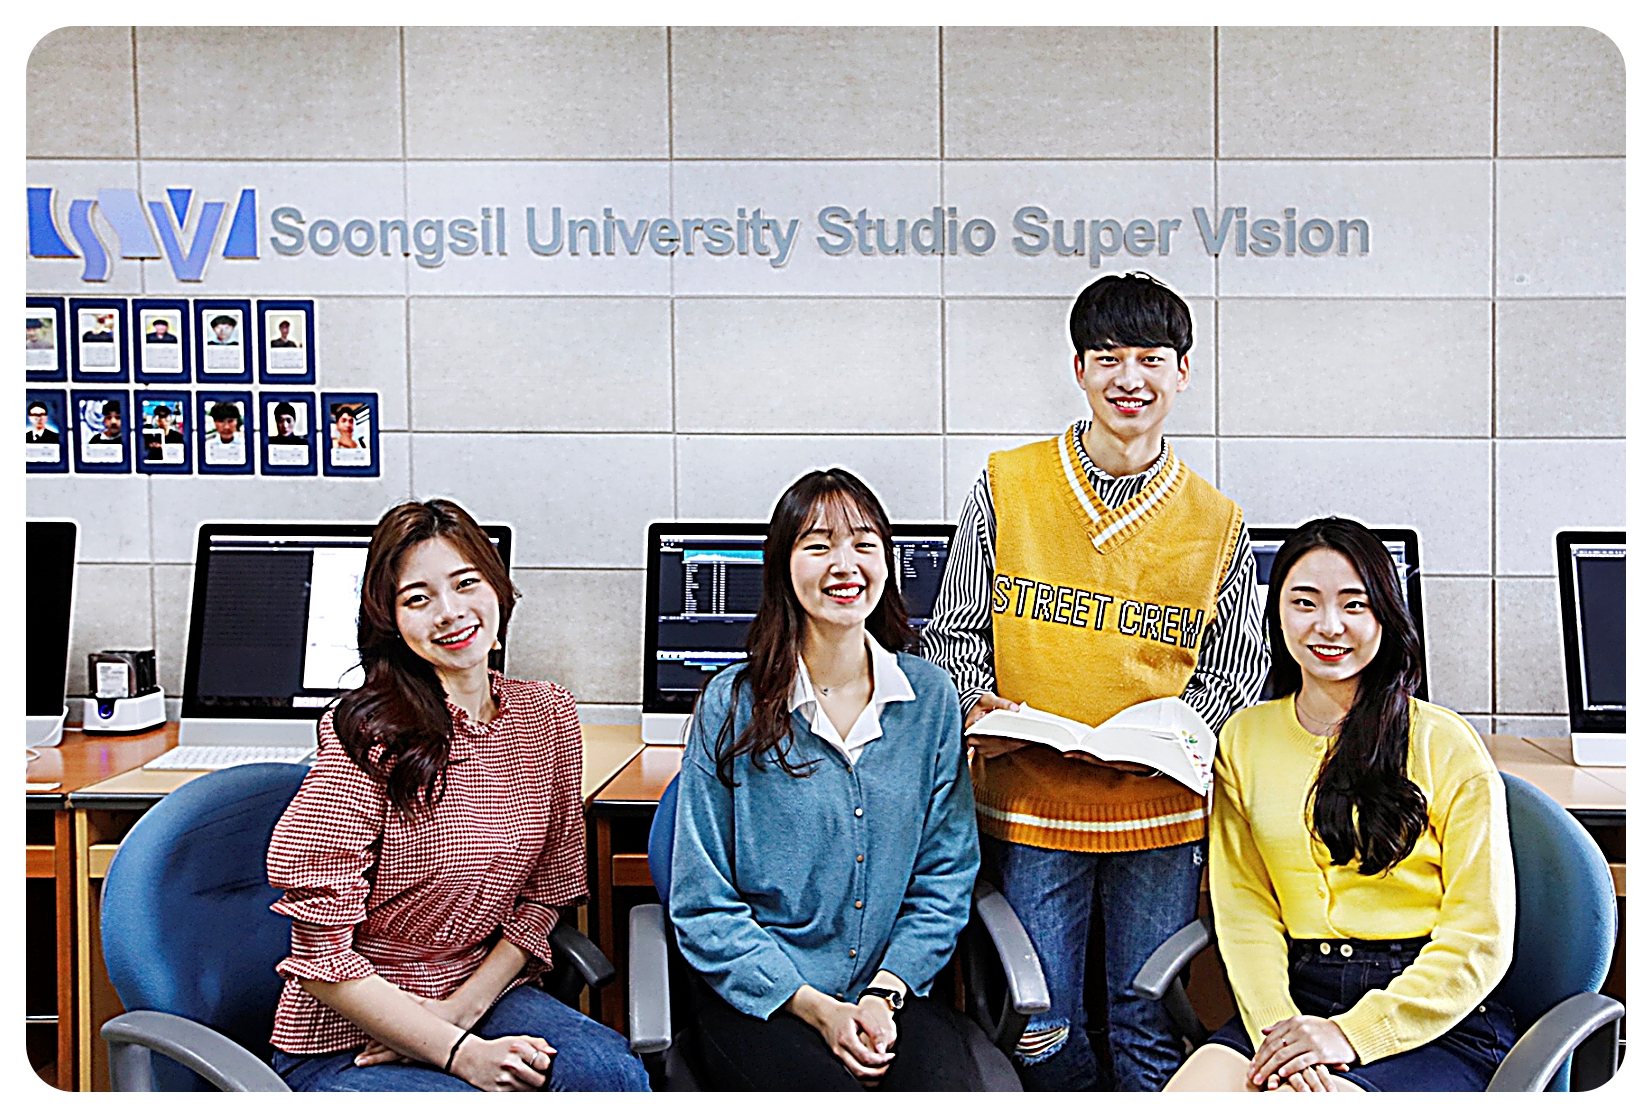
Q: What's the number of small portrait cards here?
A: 11